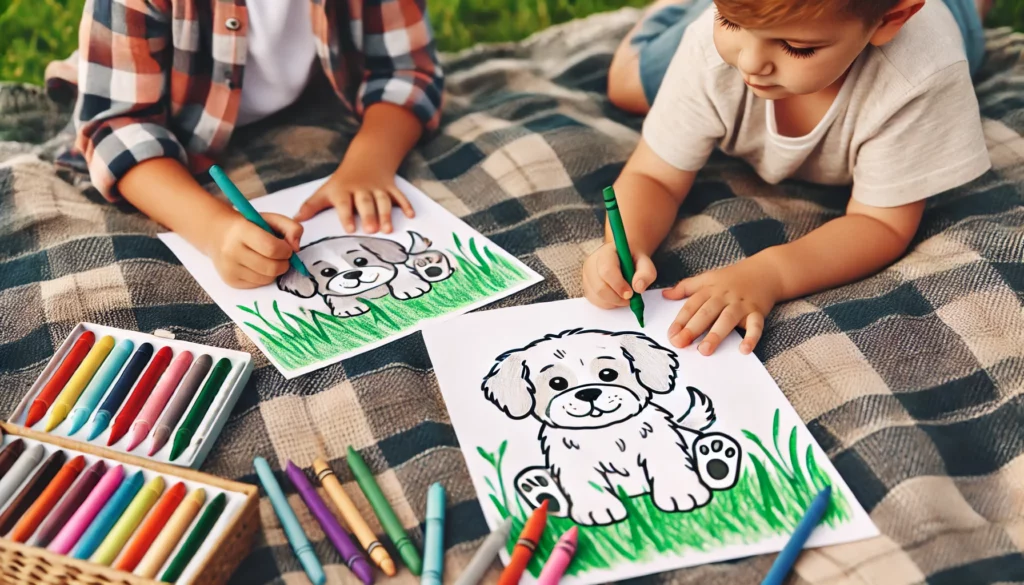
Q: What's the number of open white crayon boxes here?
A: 1